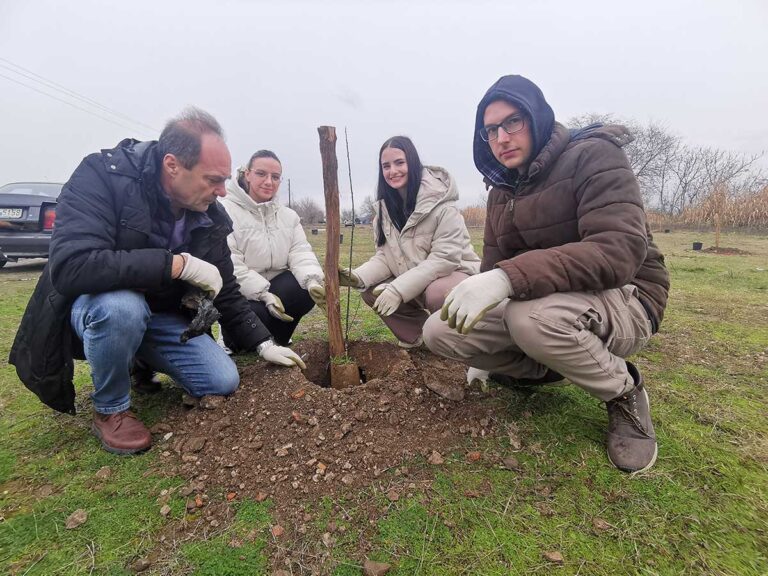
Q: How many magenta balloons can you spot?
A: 0